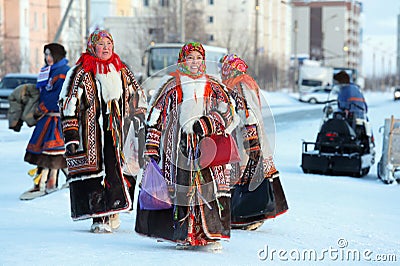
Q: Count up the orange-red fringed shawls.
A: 3